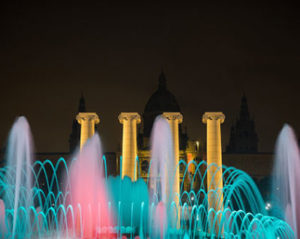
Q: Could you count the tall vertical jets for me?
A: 4